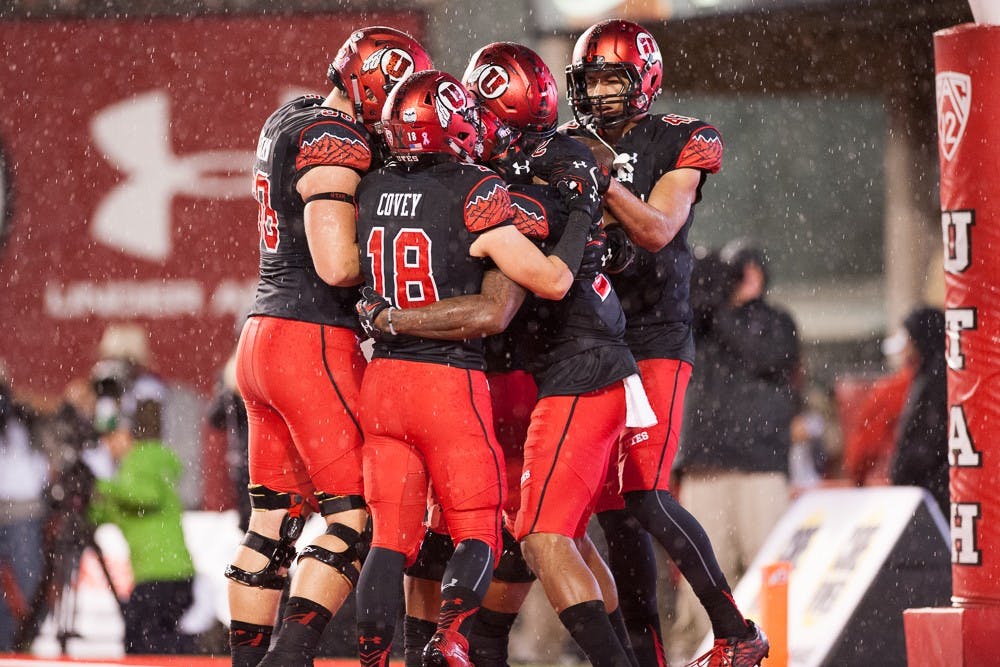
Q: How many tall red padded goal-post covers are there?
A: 1